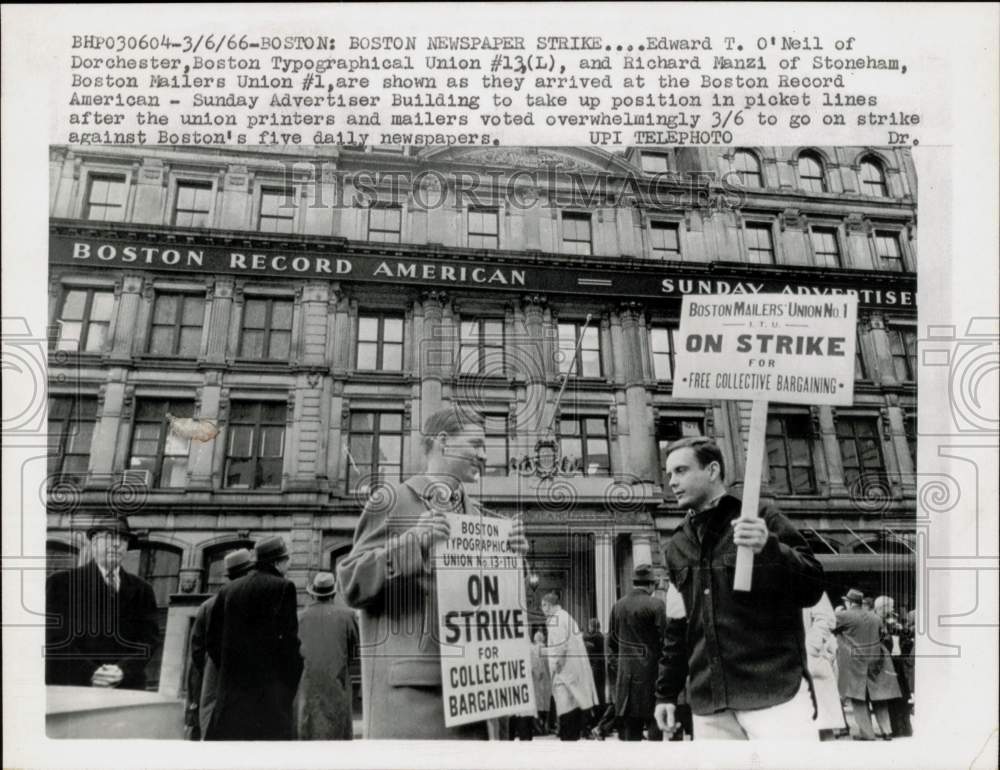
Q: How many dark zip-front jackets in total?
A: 1